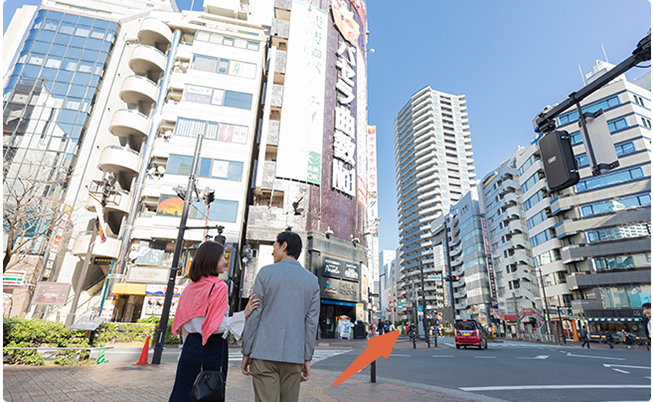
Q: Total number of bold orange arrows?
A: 1